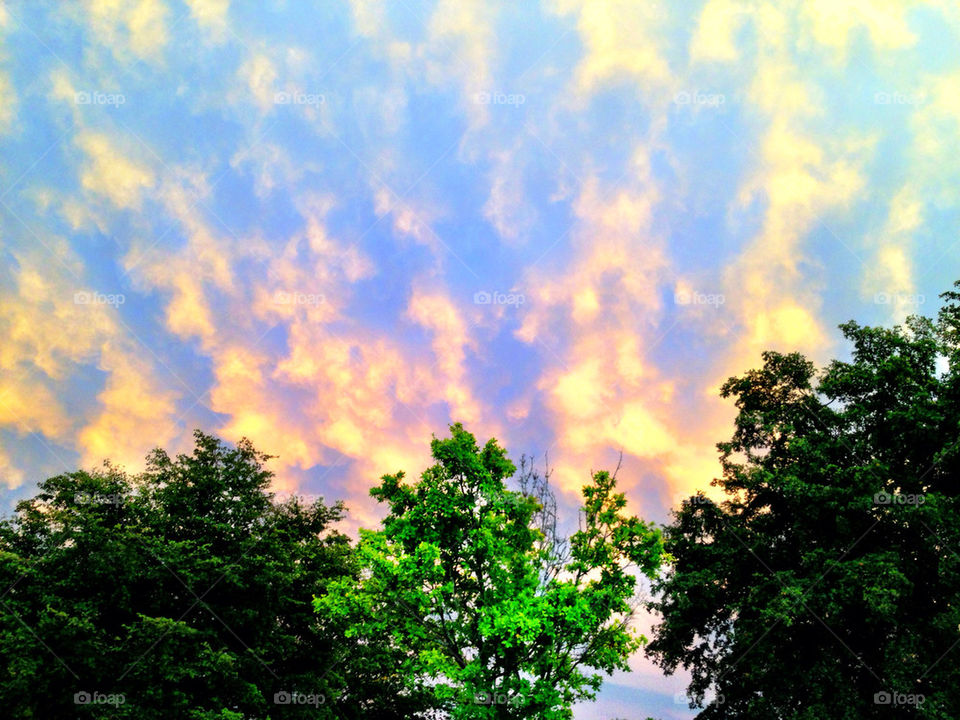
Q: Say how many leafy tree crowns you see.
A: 3